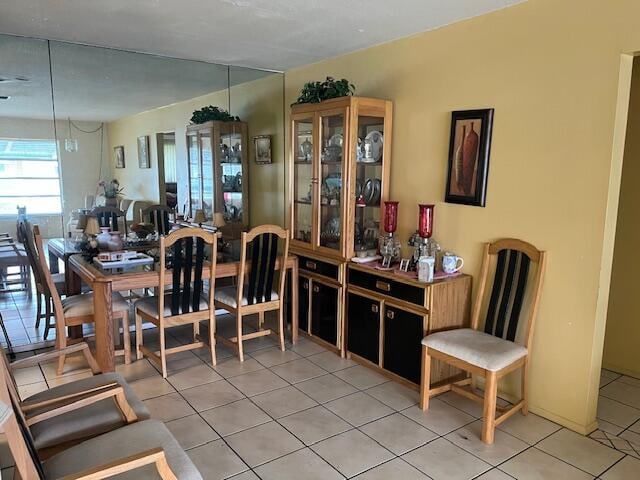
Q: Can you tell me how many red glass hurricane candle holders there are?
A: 2